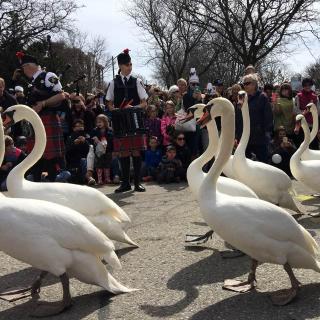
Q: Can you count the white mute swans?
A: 7